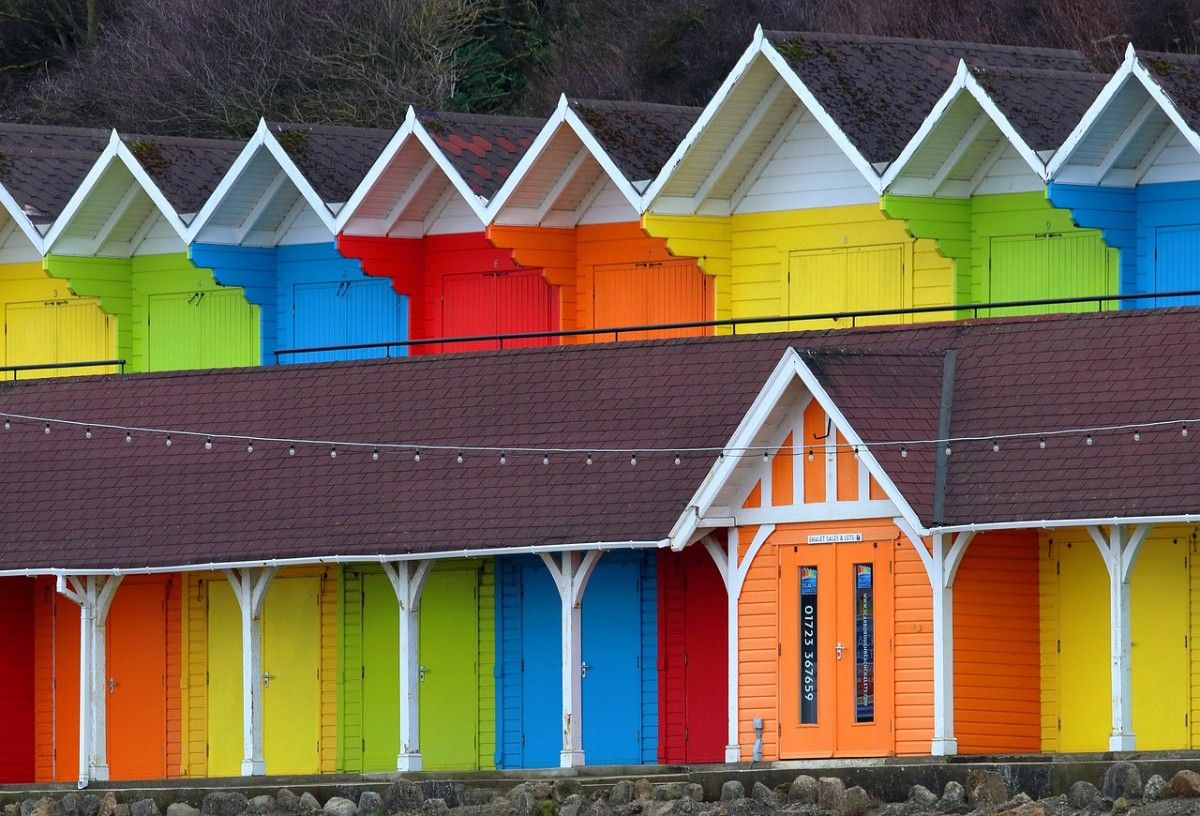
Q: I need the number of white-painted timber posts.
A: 7